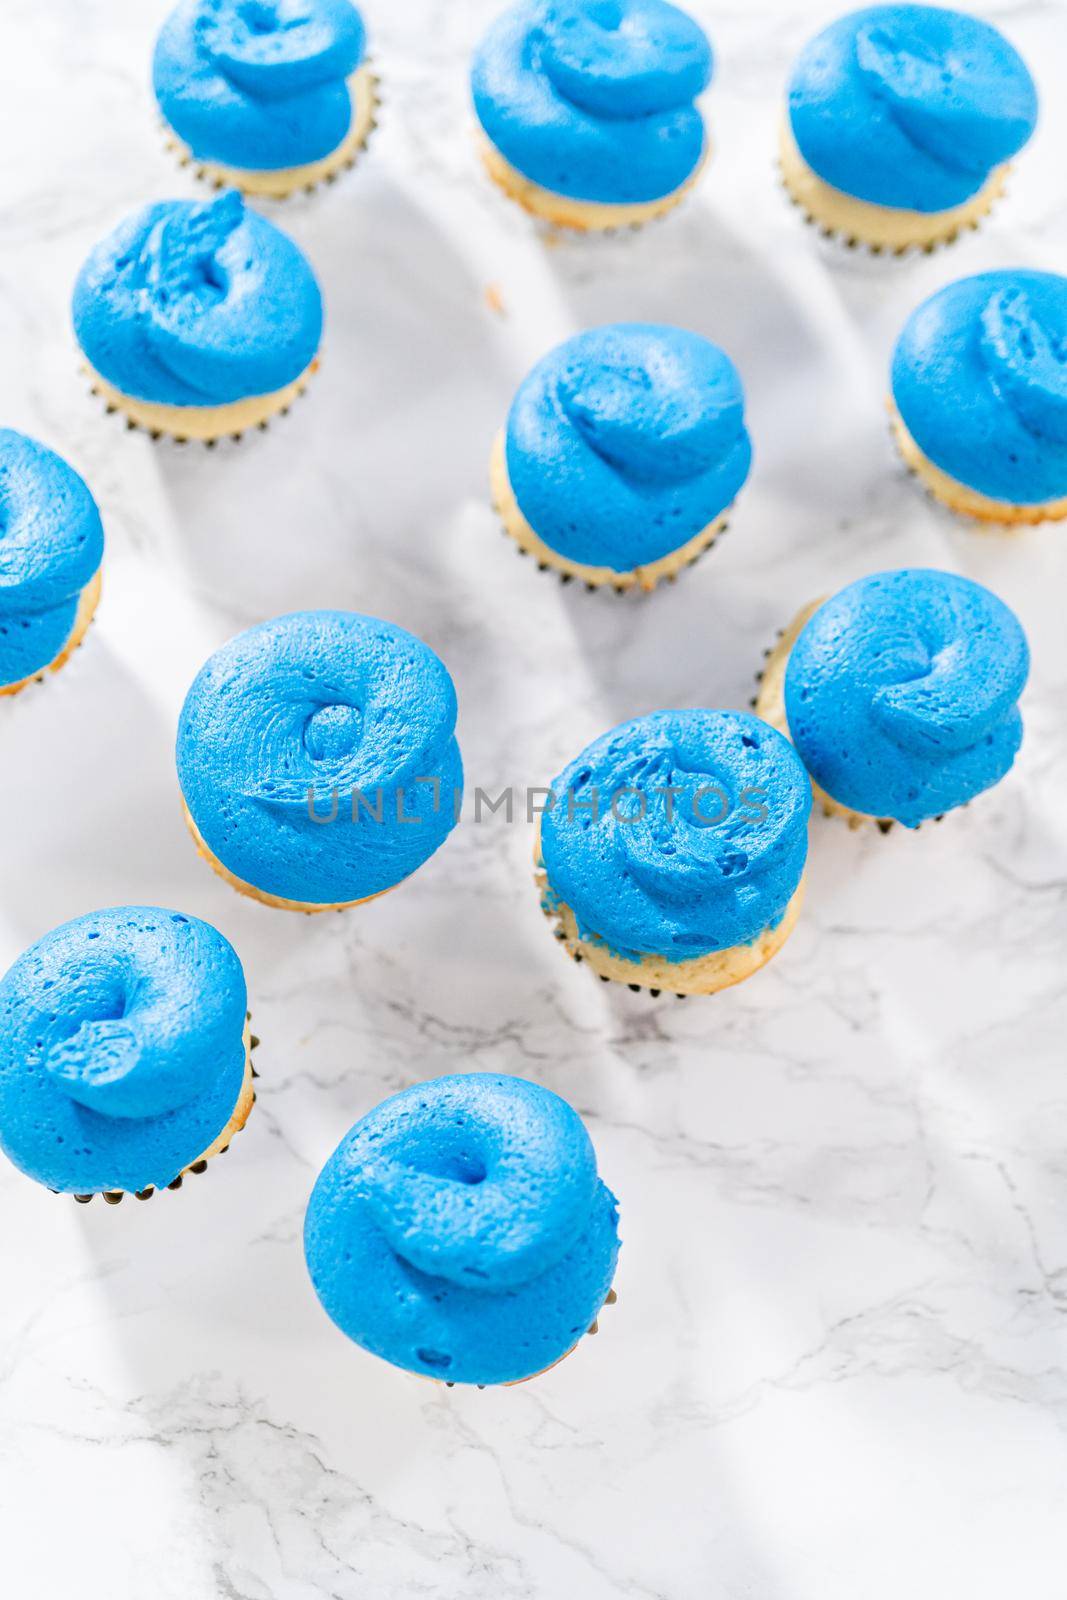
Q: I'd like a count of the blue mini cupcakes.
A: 12